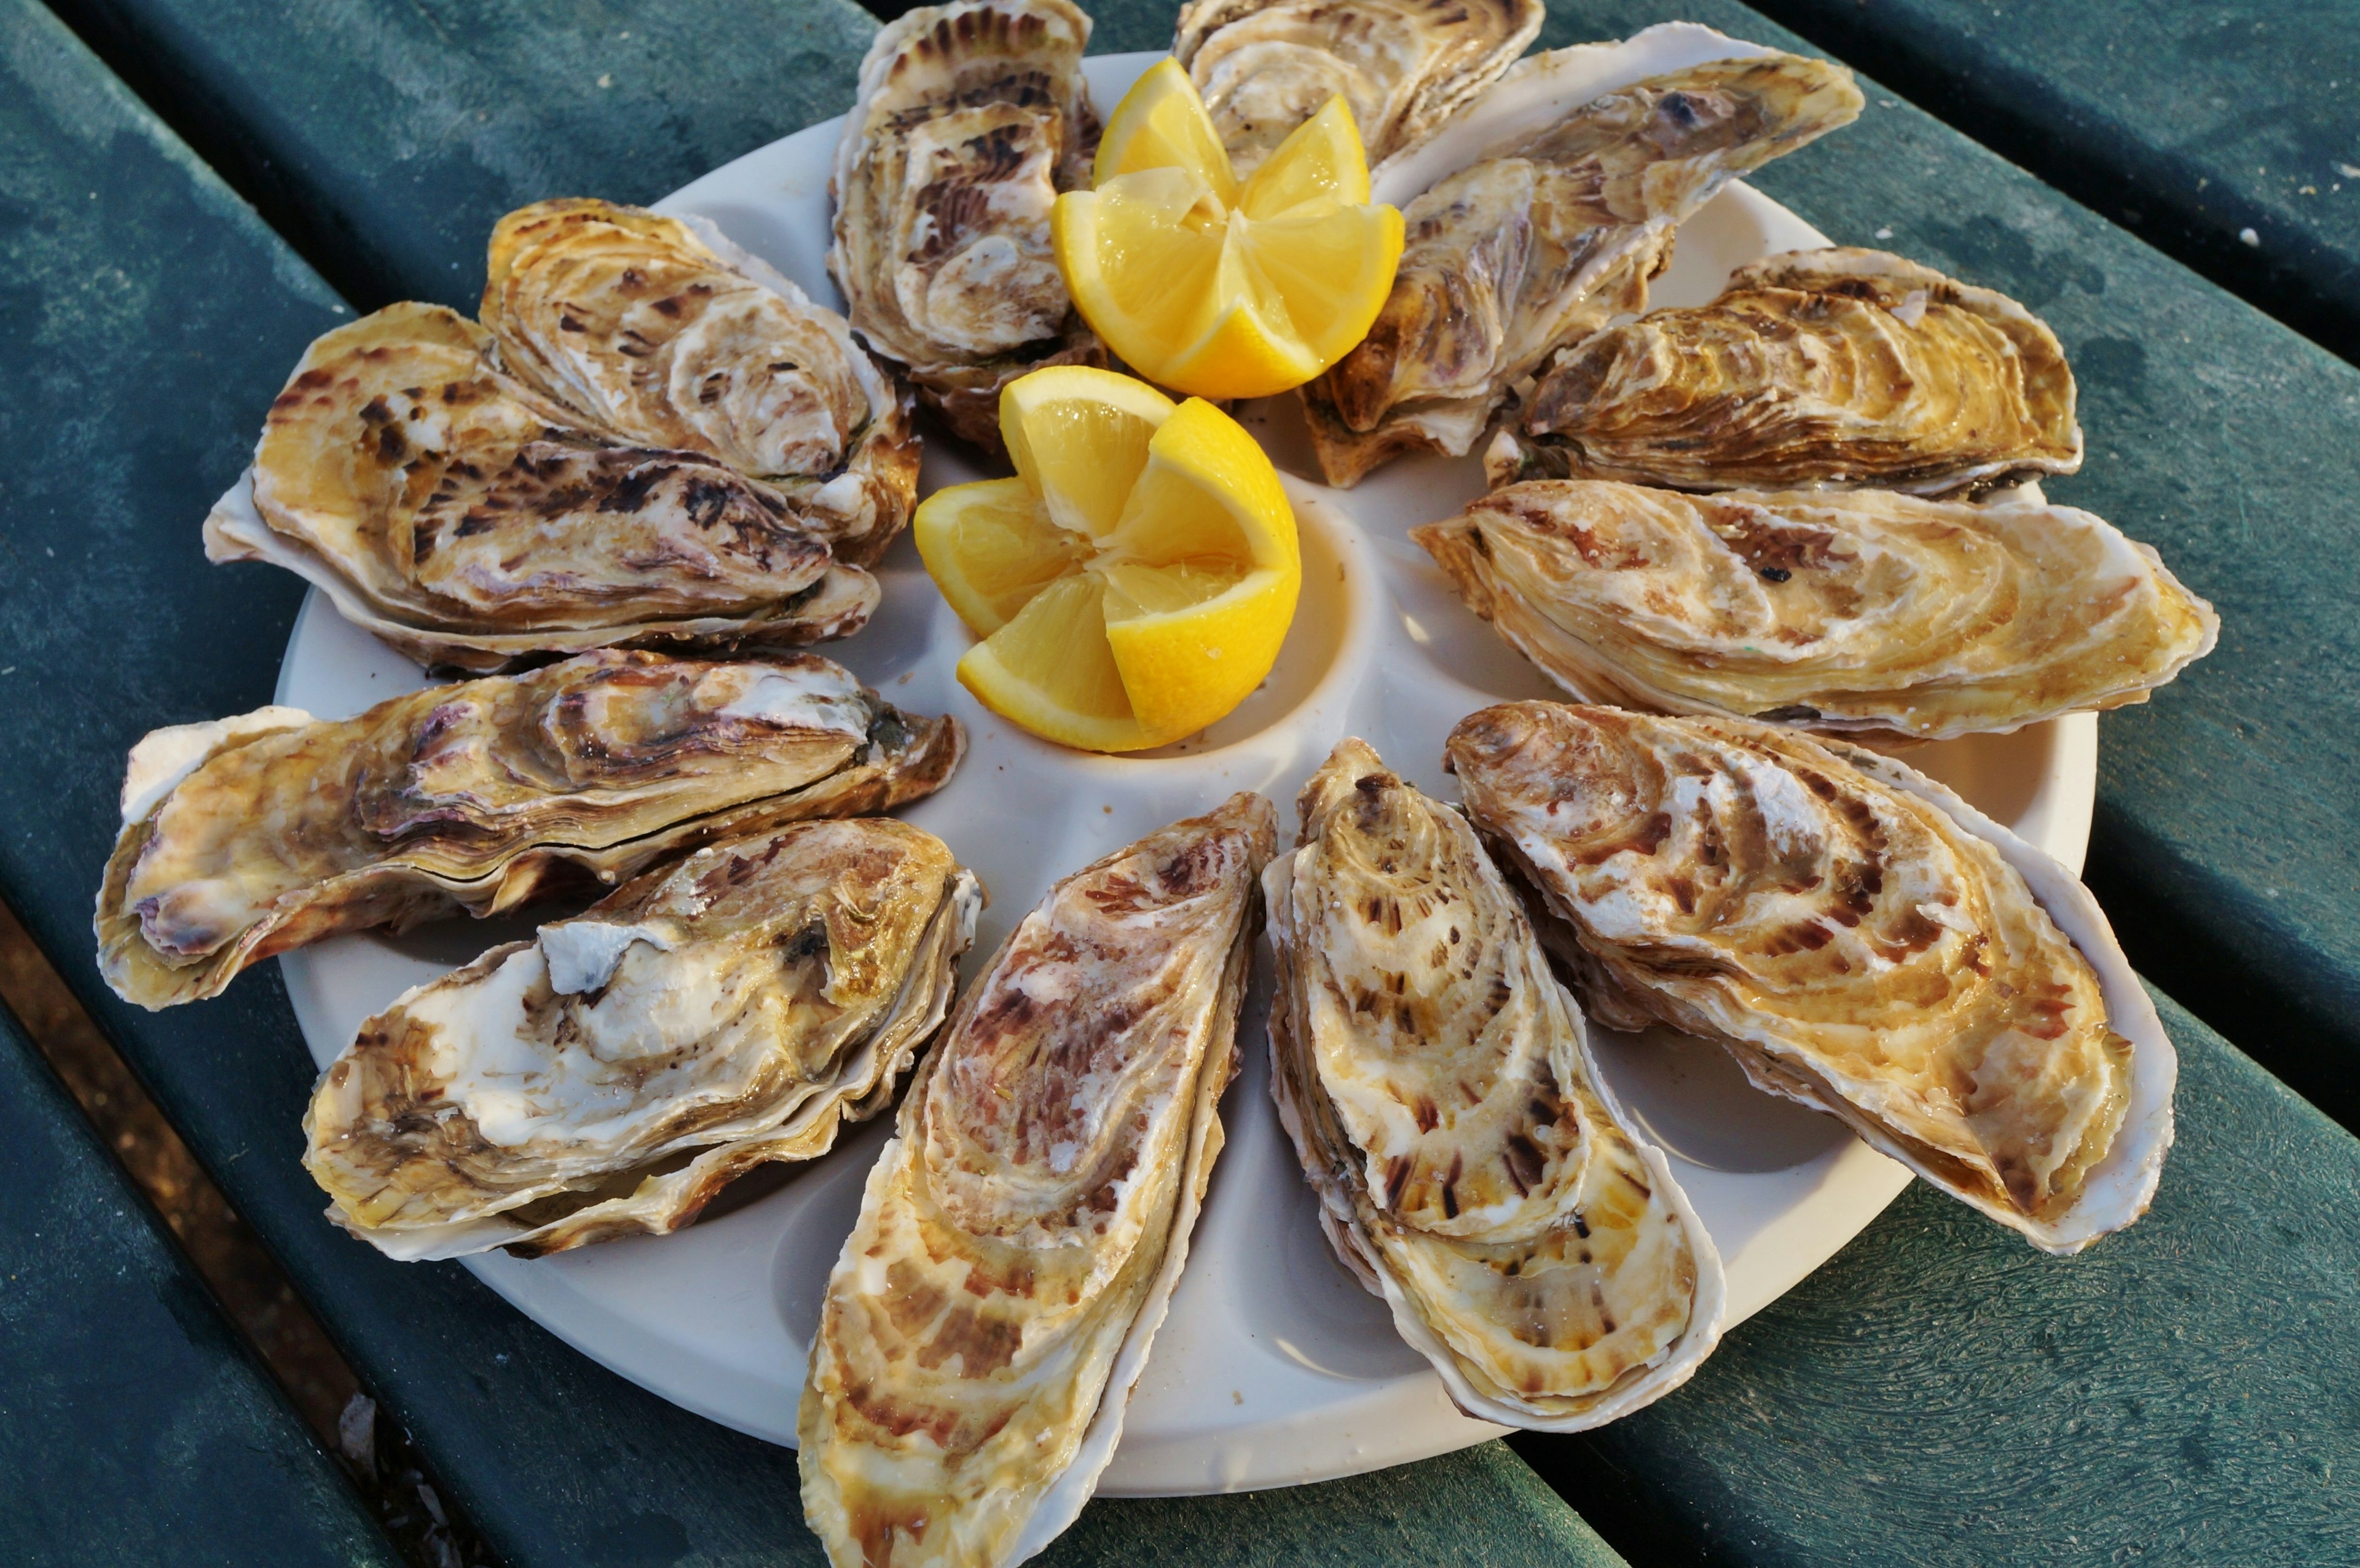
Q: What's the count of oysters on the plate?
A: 12